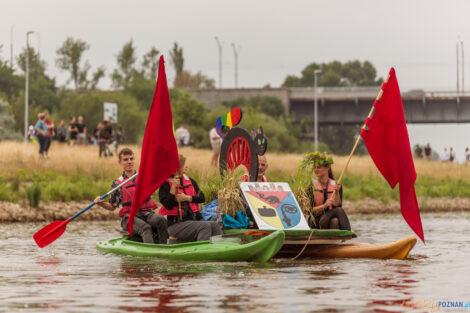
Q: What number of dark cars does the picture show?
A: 1